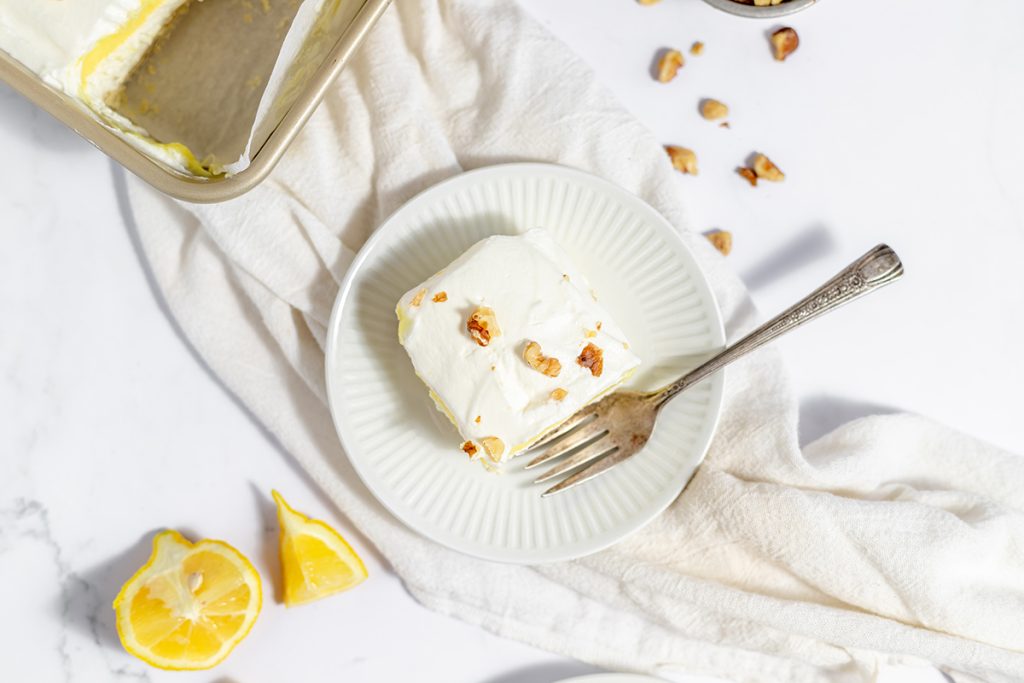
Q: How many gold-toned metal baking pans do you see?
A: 1